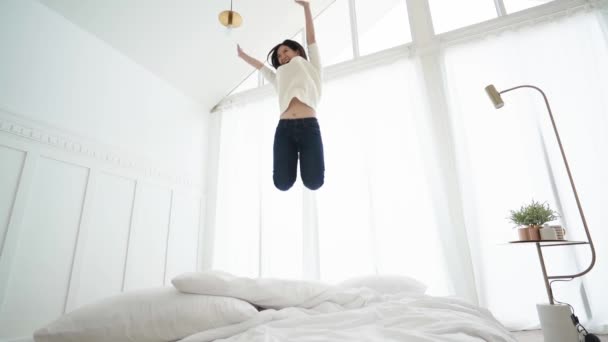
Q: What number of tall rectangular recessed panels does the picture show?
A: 5